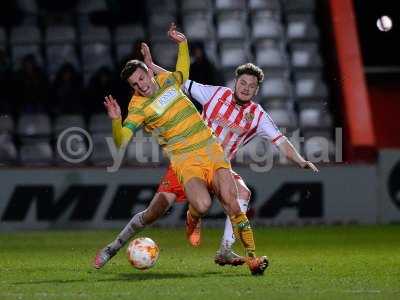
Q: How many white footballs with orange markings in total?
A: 1